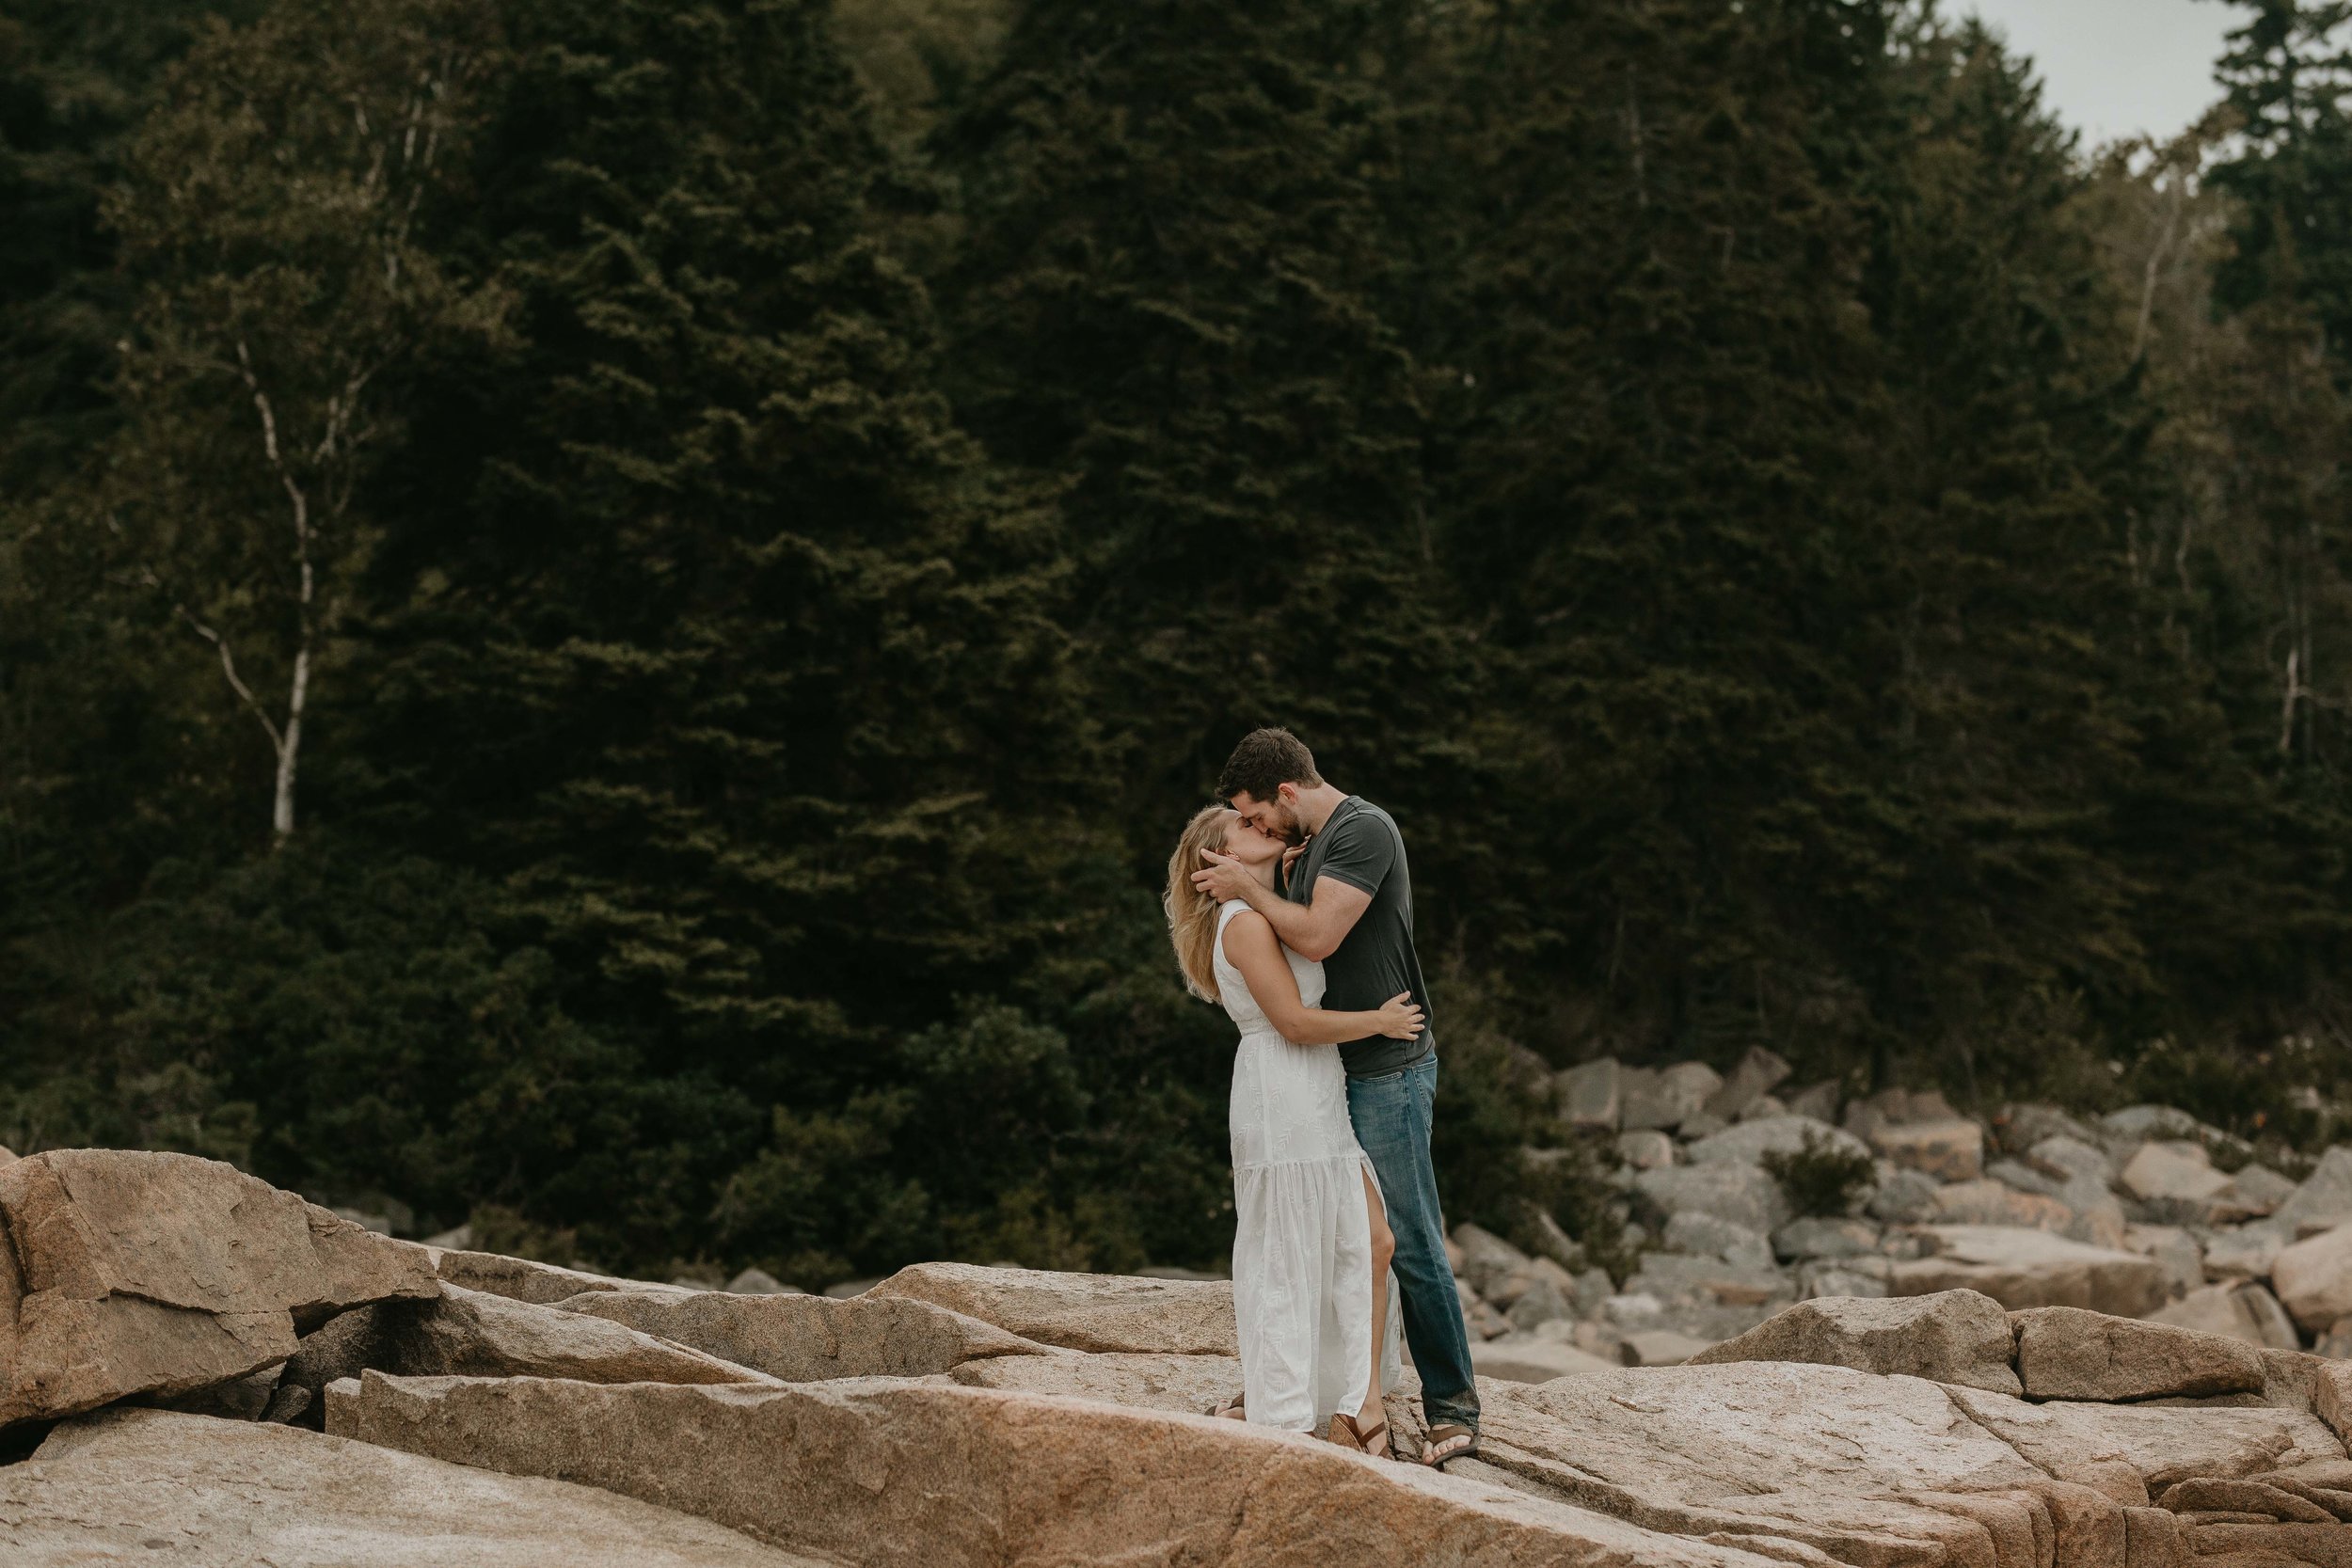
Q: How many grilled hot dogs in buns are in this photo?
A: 0